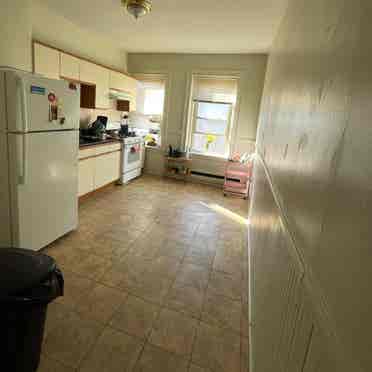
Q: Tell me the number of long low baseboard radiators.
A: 1